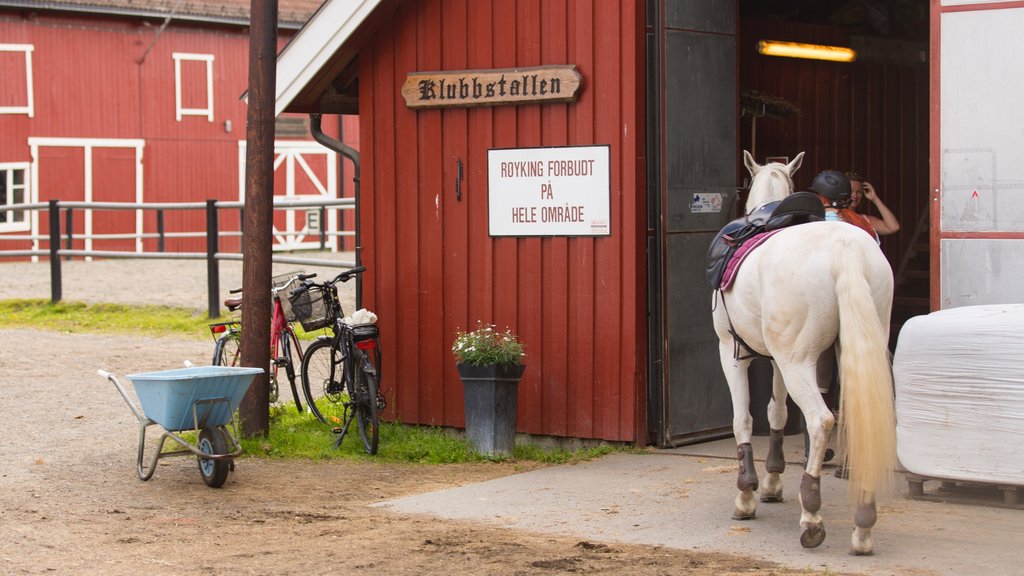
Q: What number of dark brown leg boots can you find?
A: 4